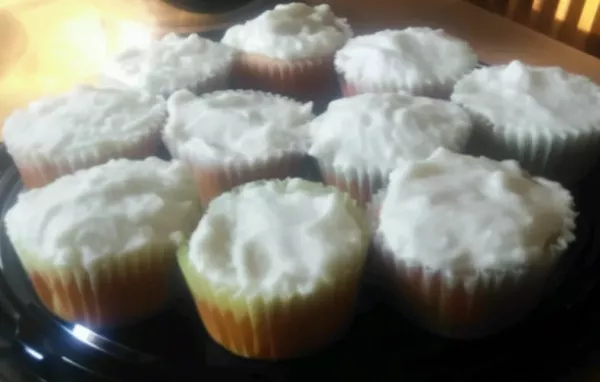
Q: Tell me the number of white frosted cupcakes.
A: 10